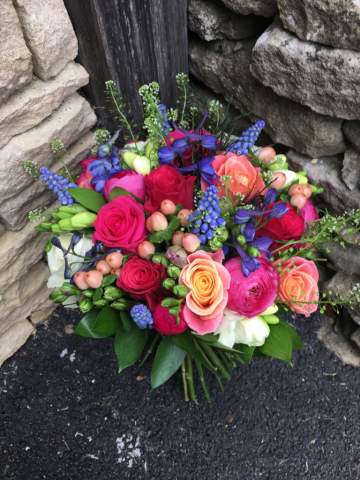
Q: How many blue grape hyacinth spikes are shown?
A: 5